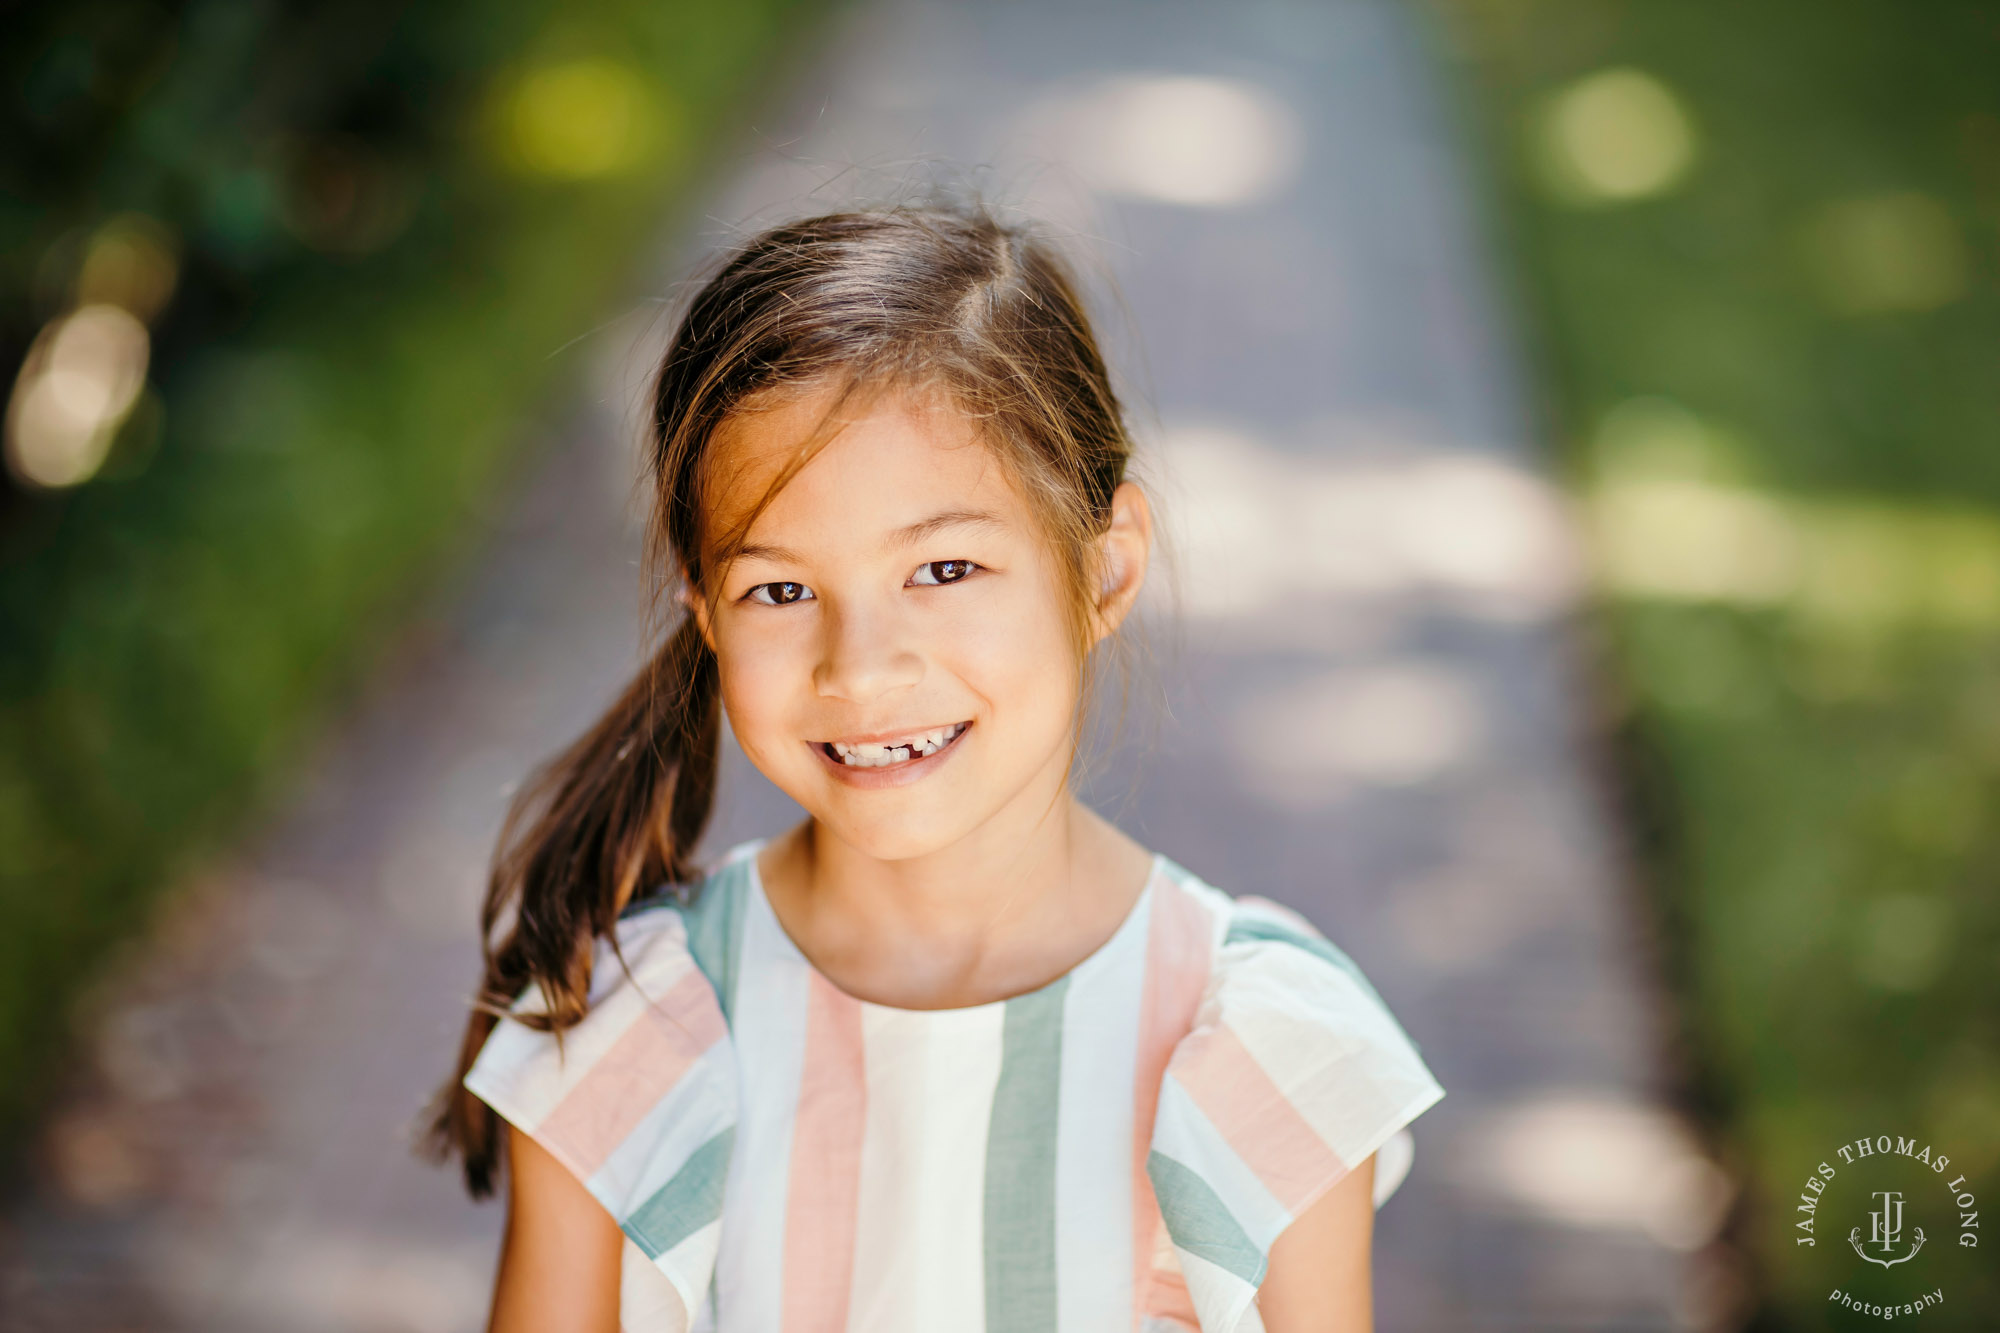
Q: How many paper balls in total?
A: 0